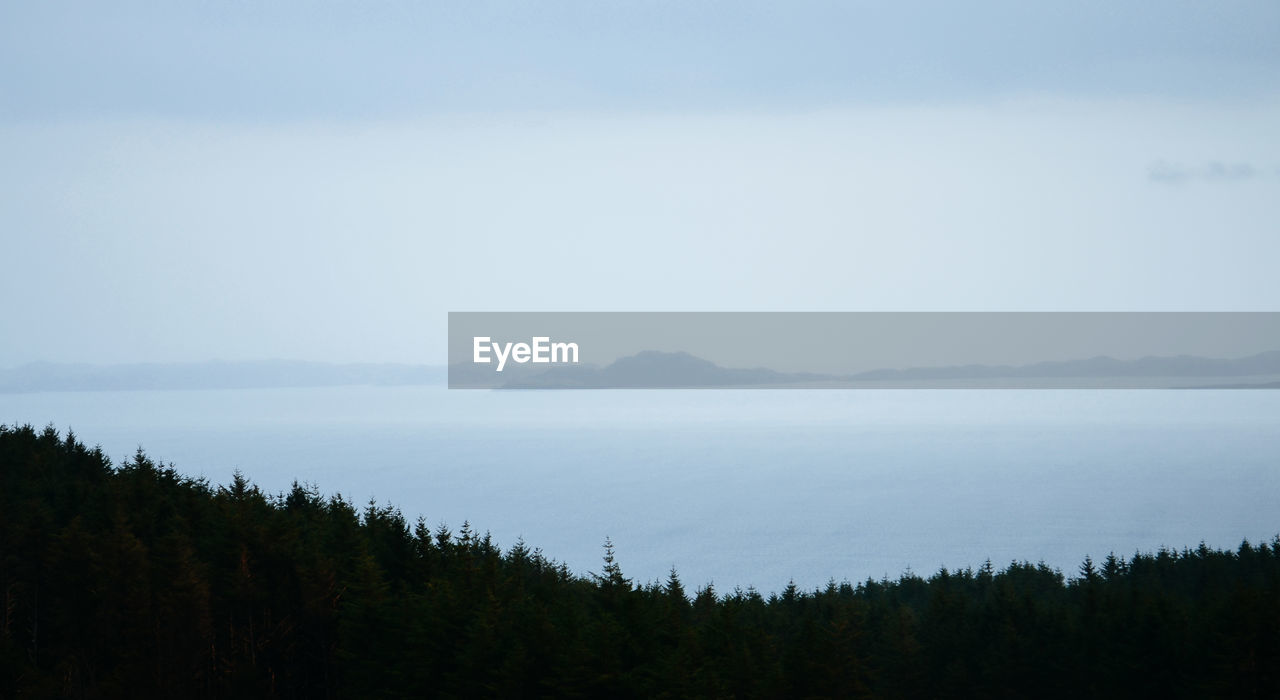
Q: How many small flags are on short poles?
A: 0